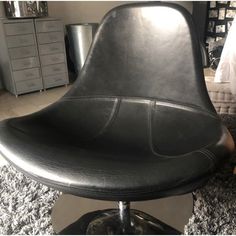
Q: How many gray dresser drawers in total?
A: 12